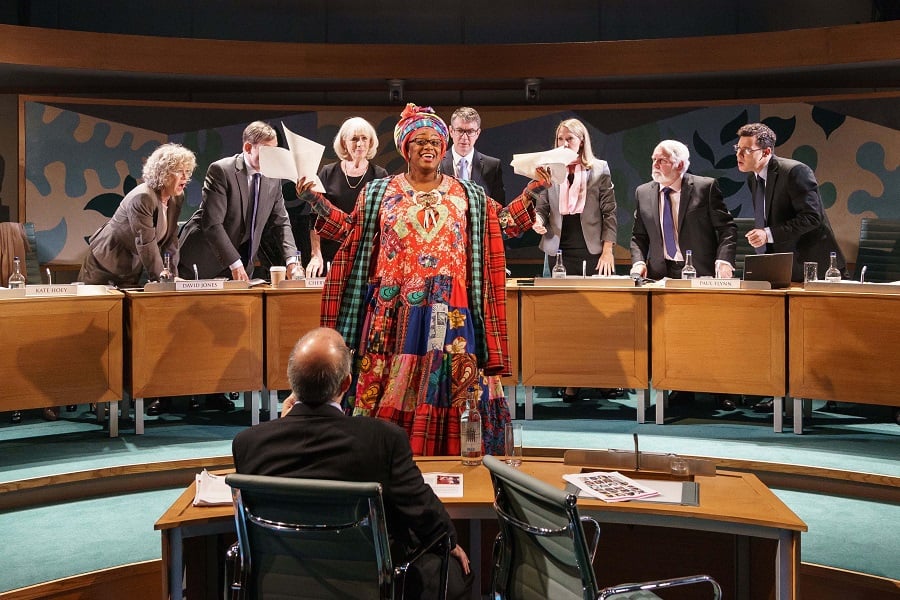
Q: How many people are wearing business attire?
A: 8